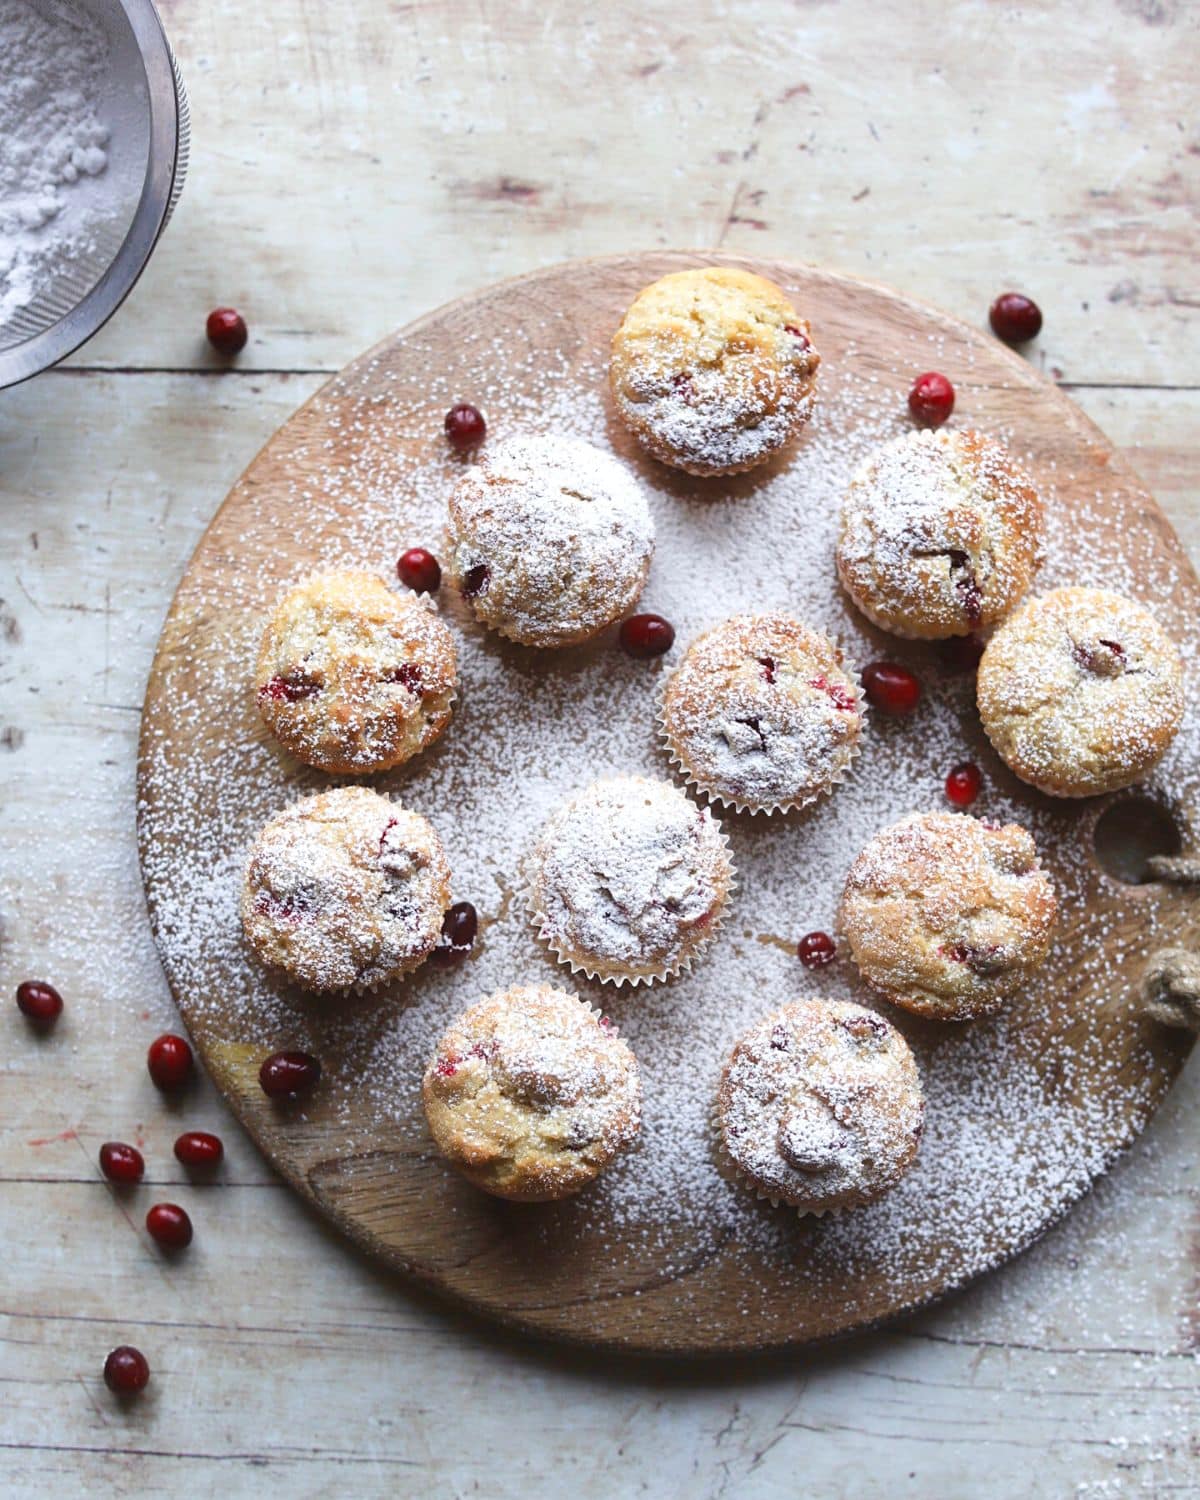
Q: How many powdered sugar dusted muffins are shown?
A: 11